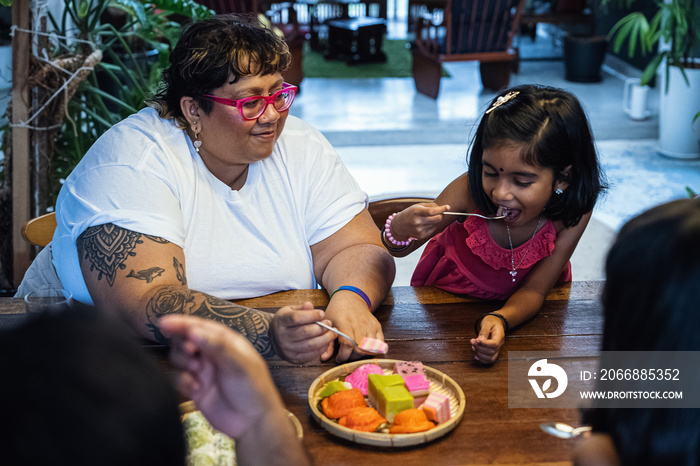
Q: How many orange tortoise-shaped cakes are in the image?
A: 3